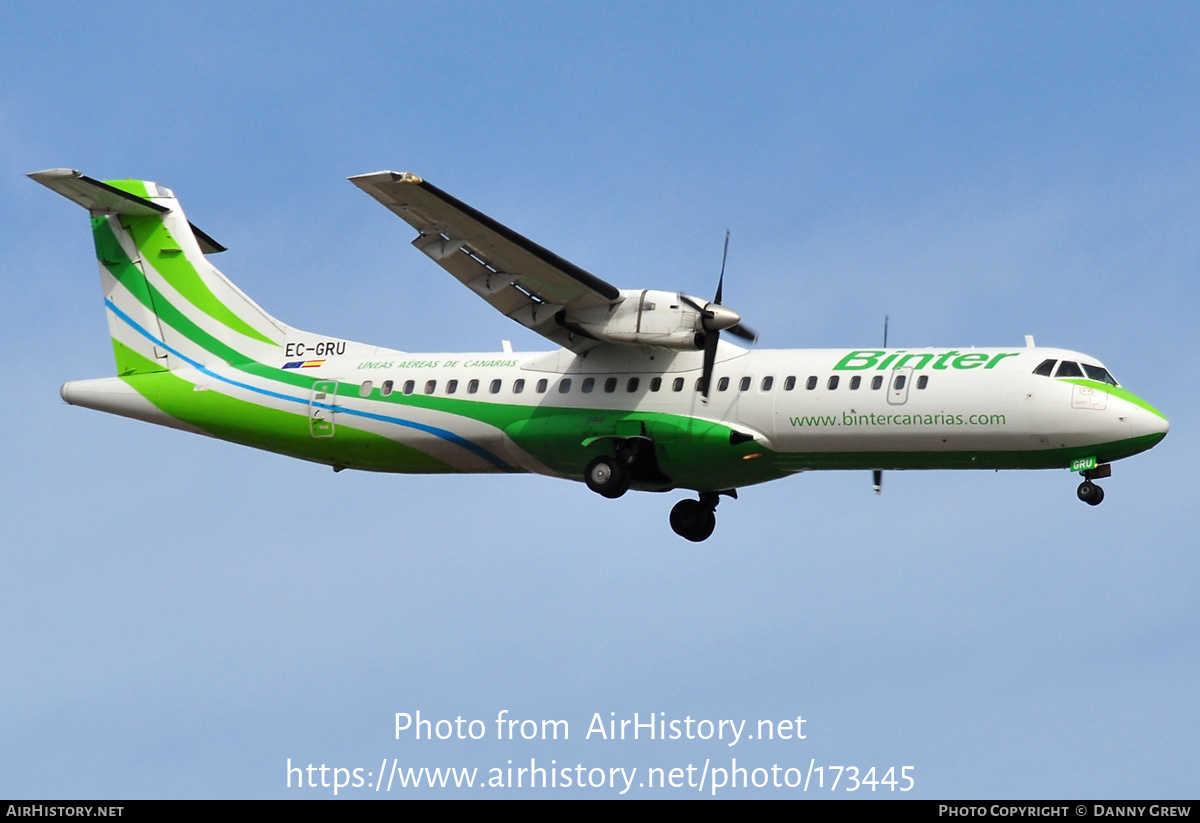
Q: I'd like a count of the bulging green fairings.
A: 1